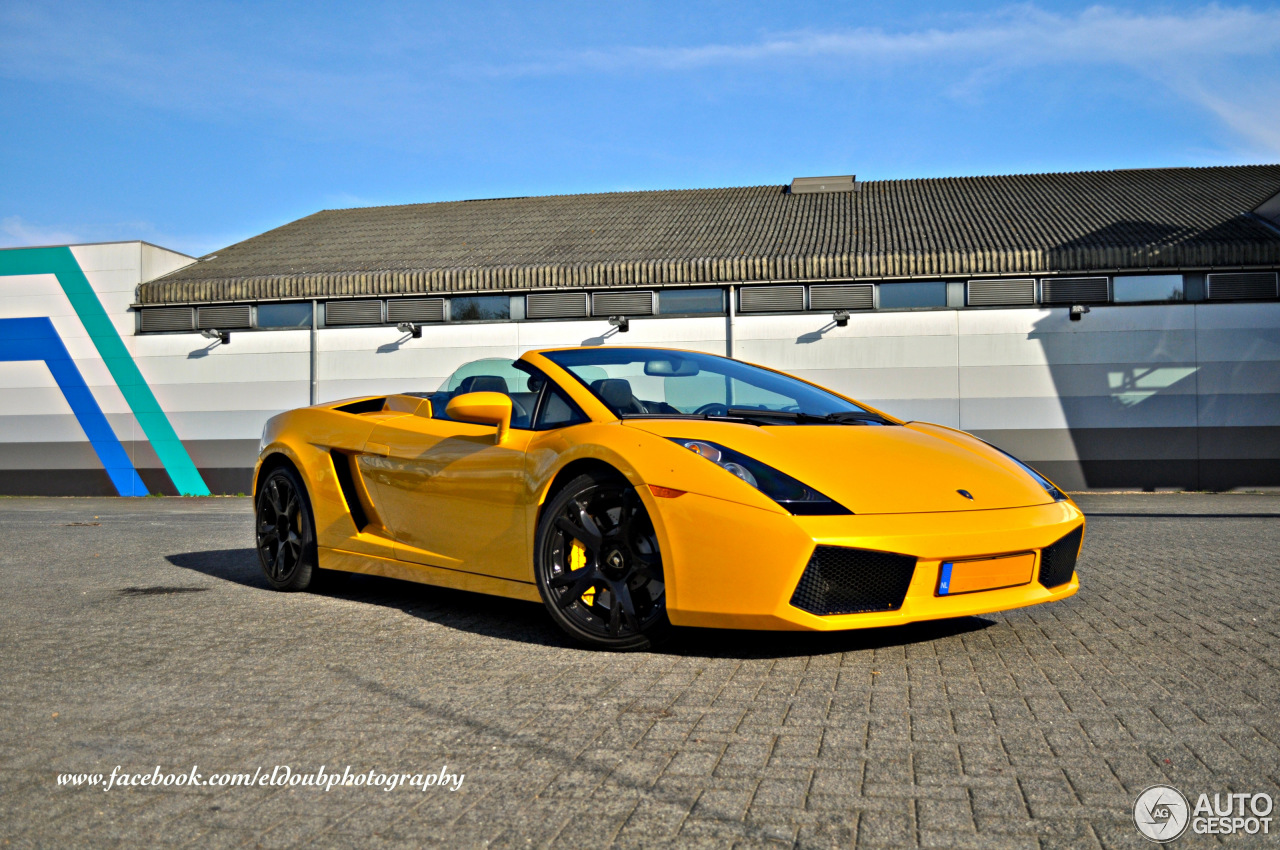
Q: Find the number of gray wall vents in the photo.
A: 11